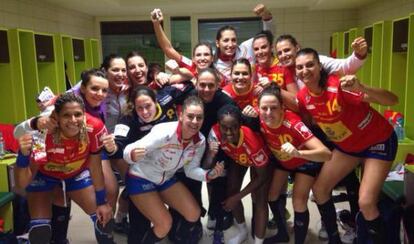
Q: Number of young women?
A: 15